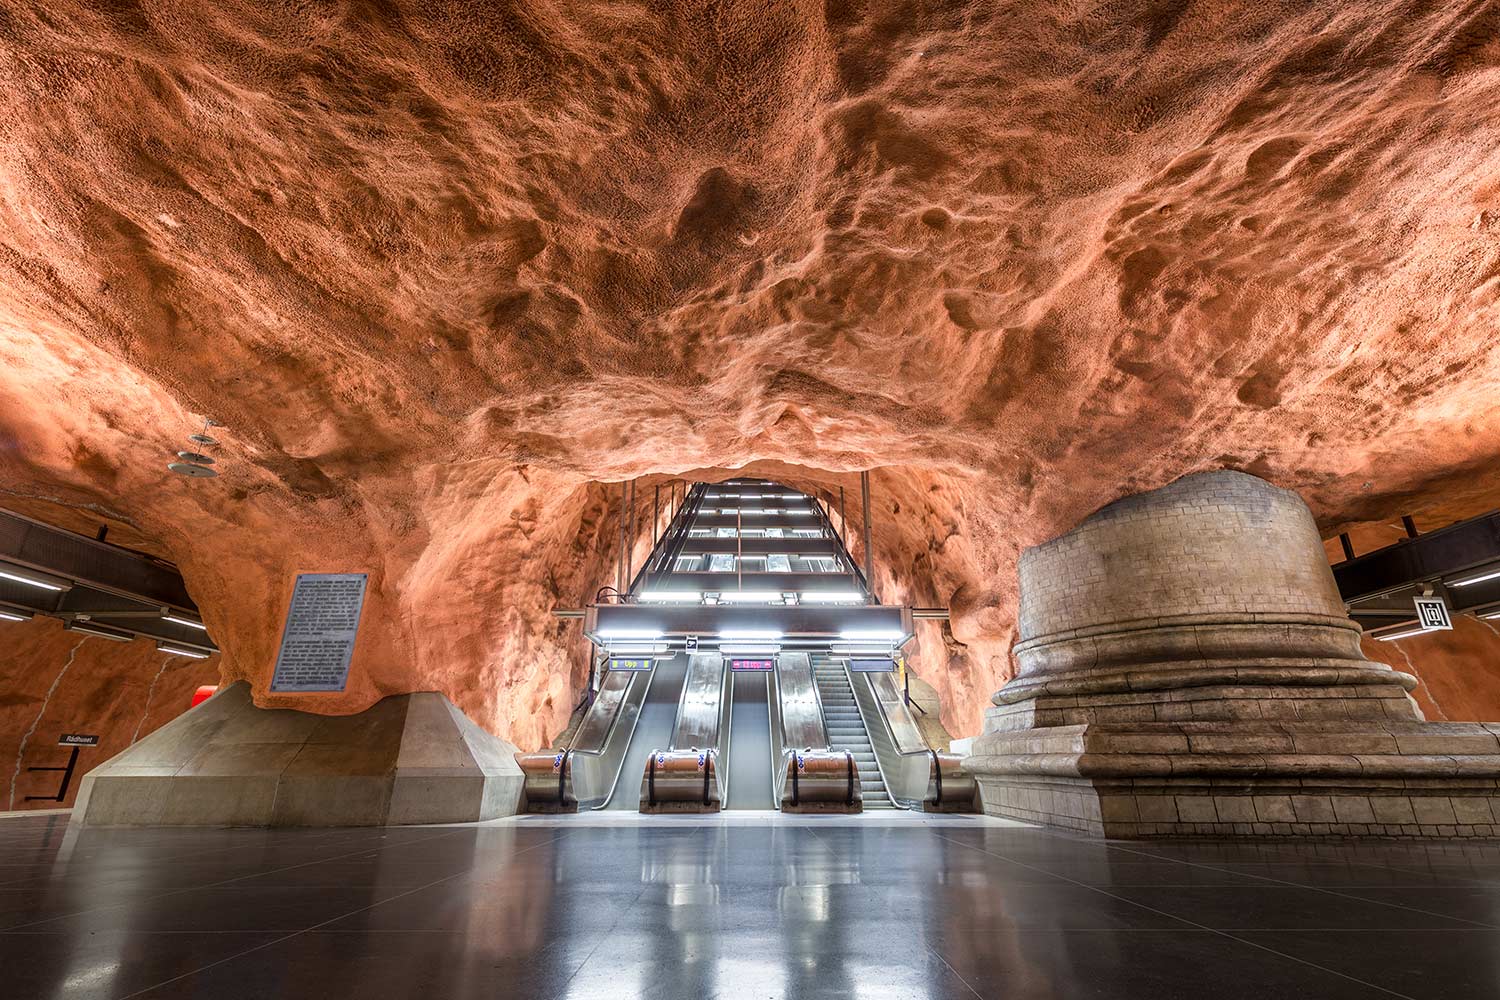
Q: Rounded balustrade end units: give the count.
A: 4